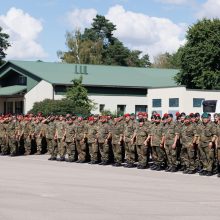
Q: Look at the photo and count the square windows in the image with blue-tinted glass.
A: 3